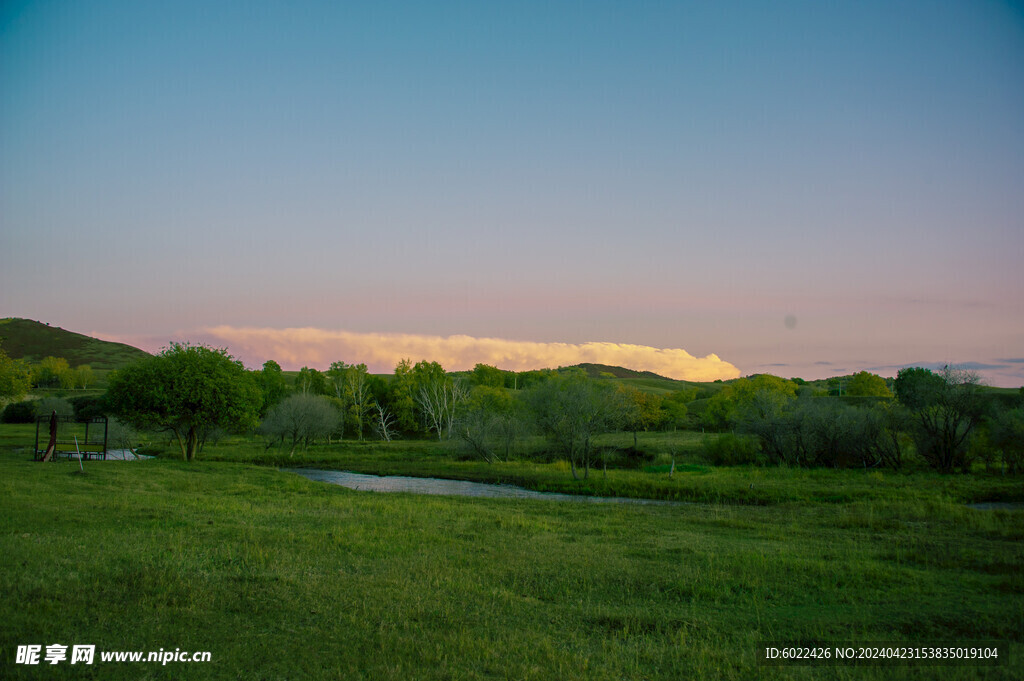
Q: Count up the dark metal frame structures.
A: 1